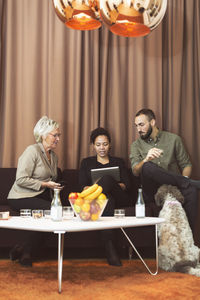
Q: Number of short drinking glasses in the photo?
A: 5